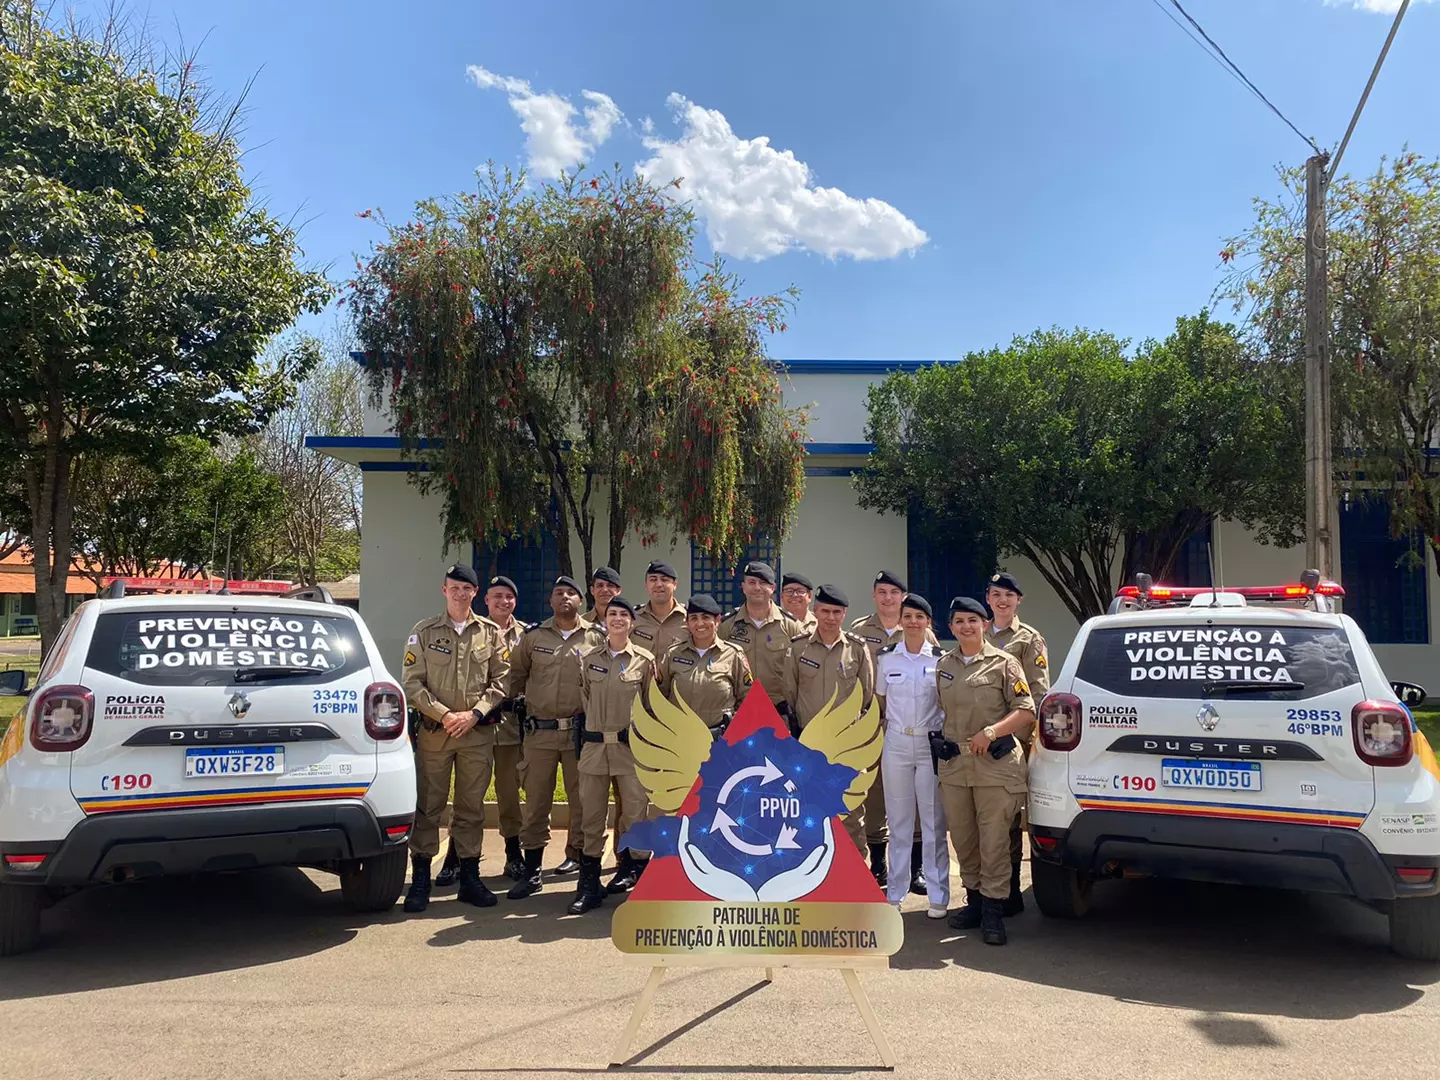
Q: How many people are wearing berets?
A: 14